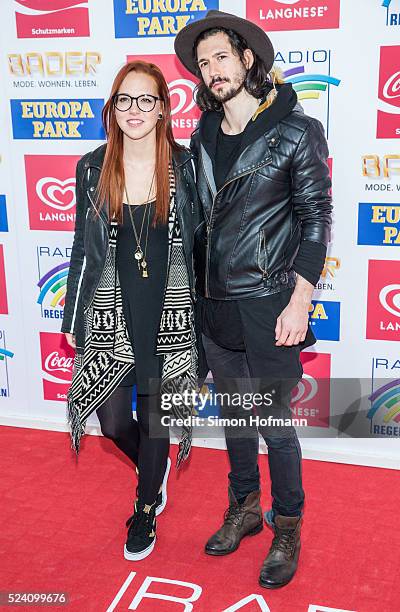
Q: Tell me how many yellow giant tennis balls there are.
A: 0